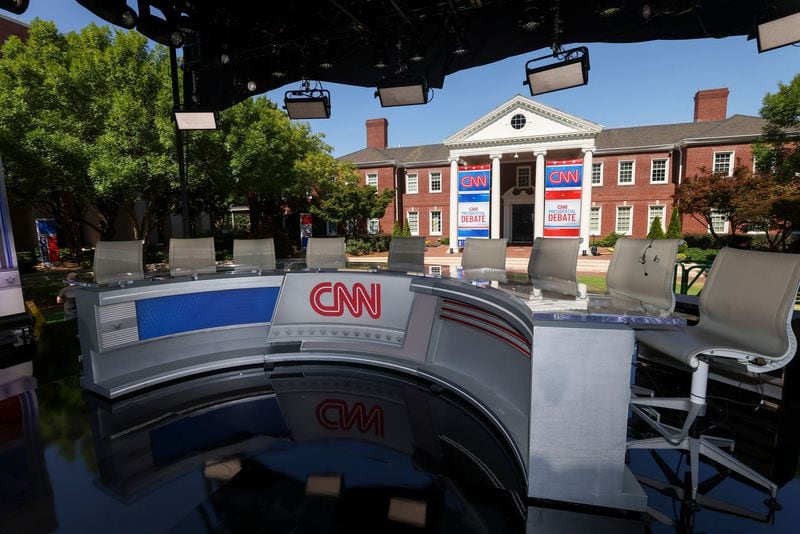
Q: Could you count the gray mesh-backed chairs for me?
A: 9